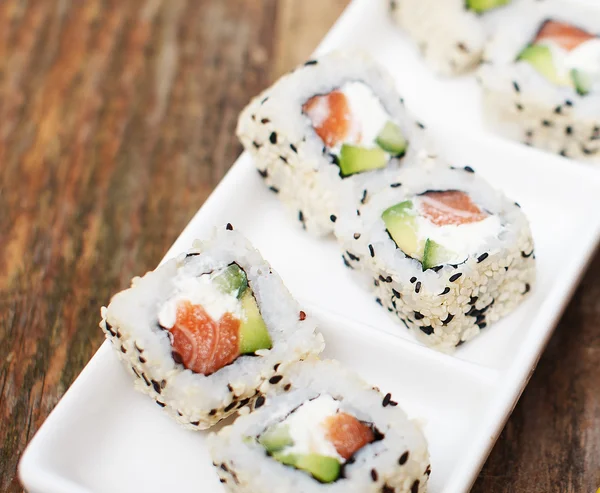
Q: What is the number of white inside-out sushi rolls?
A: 6